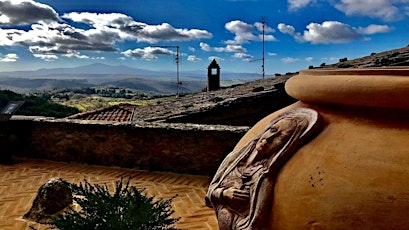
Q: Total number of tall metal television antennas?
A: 2